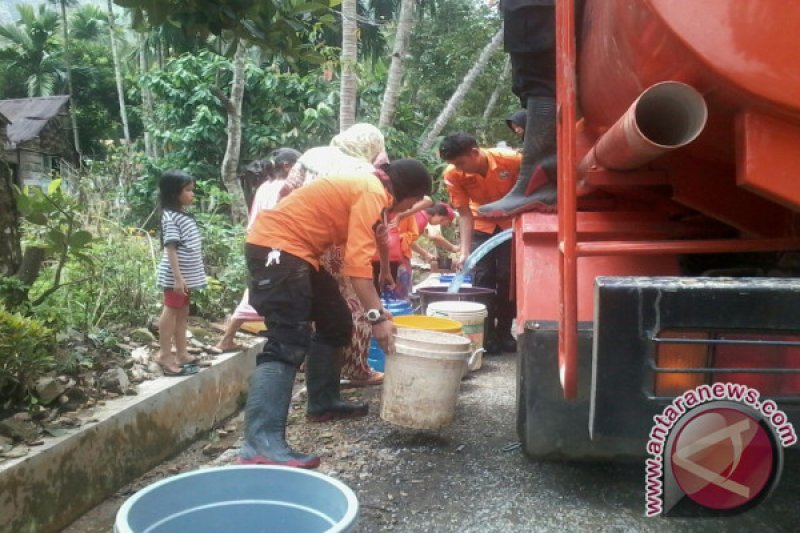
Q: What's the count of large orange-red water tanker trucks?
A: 1